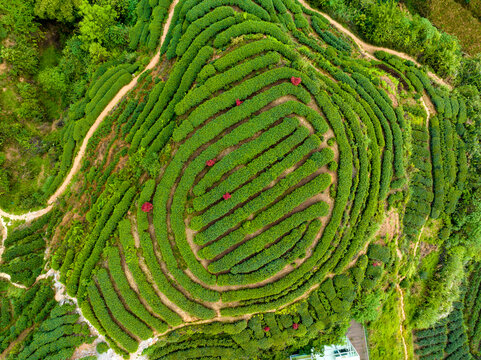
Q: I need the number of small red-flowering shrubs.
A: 8